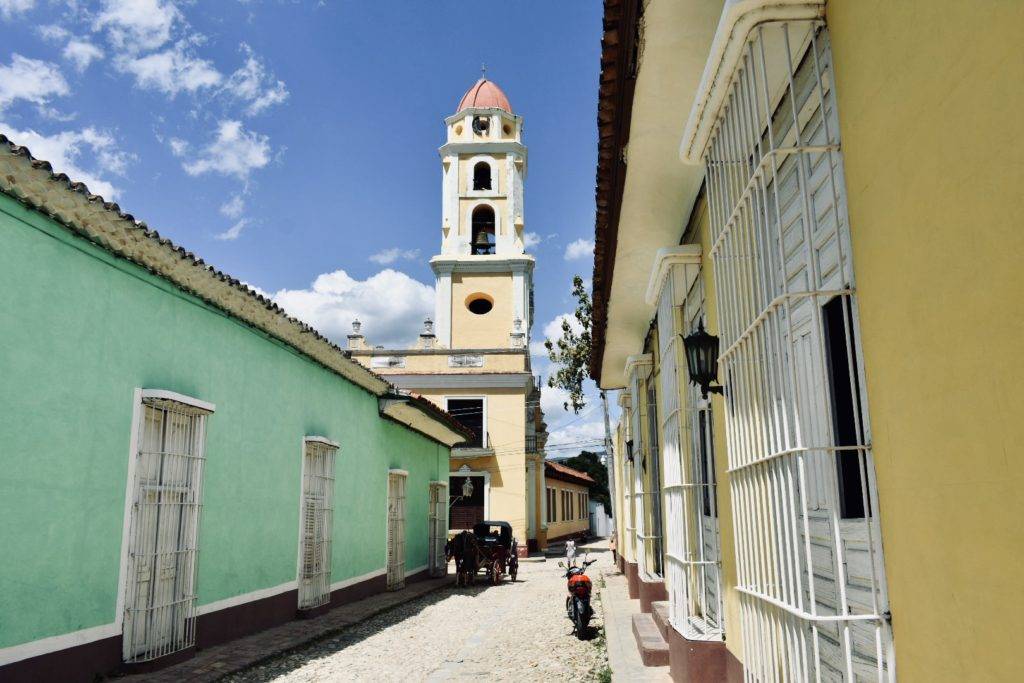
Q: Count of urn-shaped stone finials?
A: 3